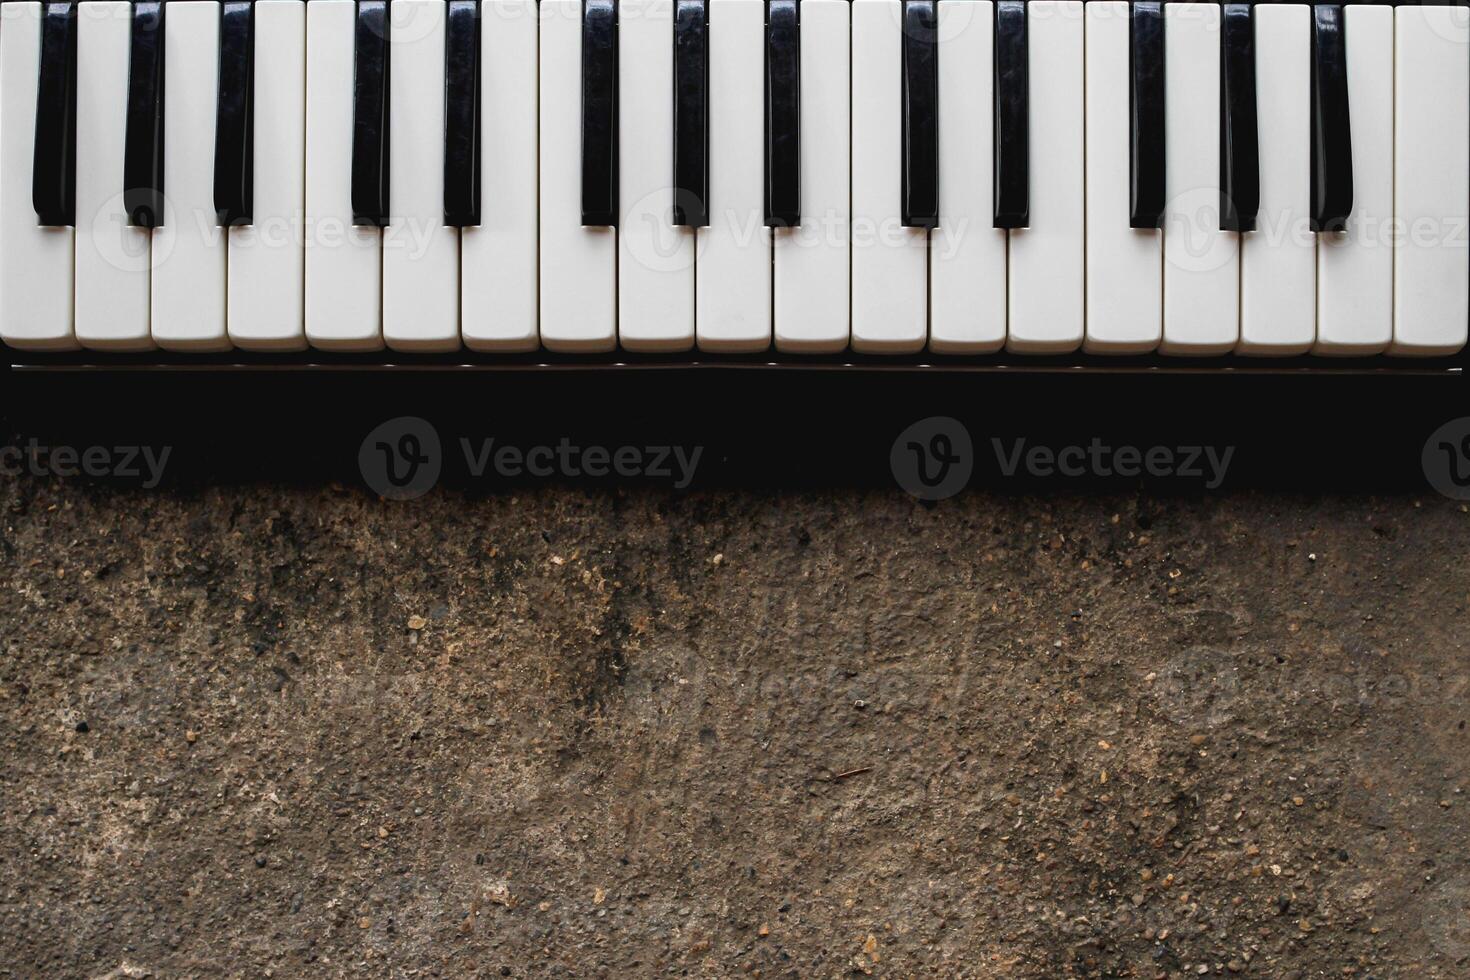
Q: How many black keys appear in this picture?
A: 13